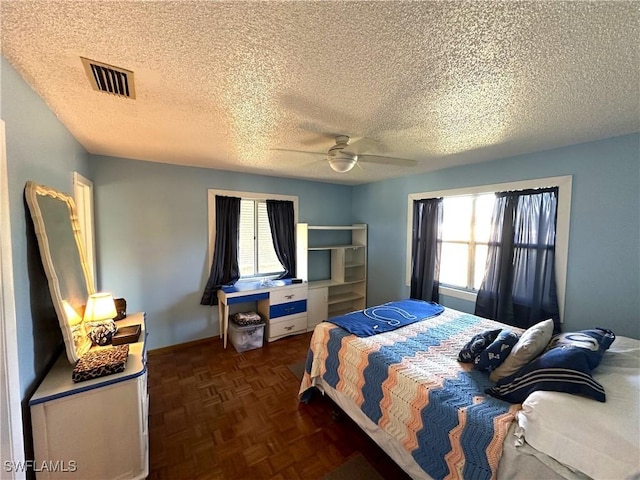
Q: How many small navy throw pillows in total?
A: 2